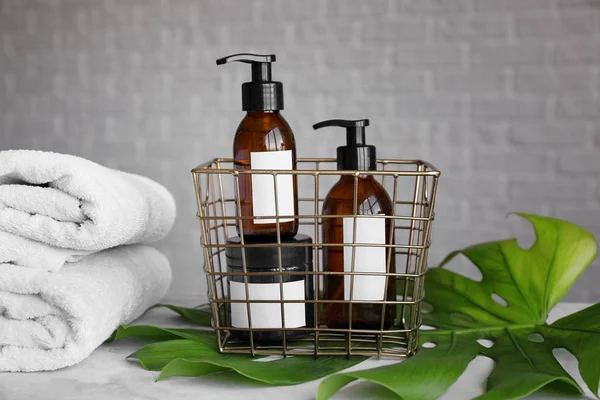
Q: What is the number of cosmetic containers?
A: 3